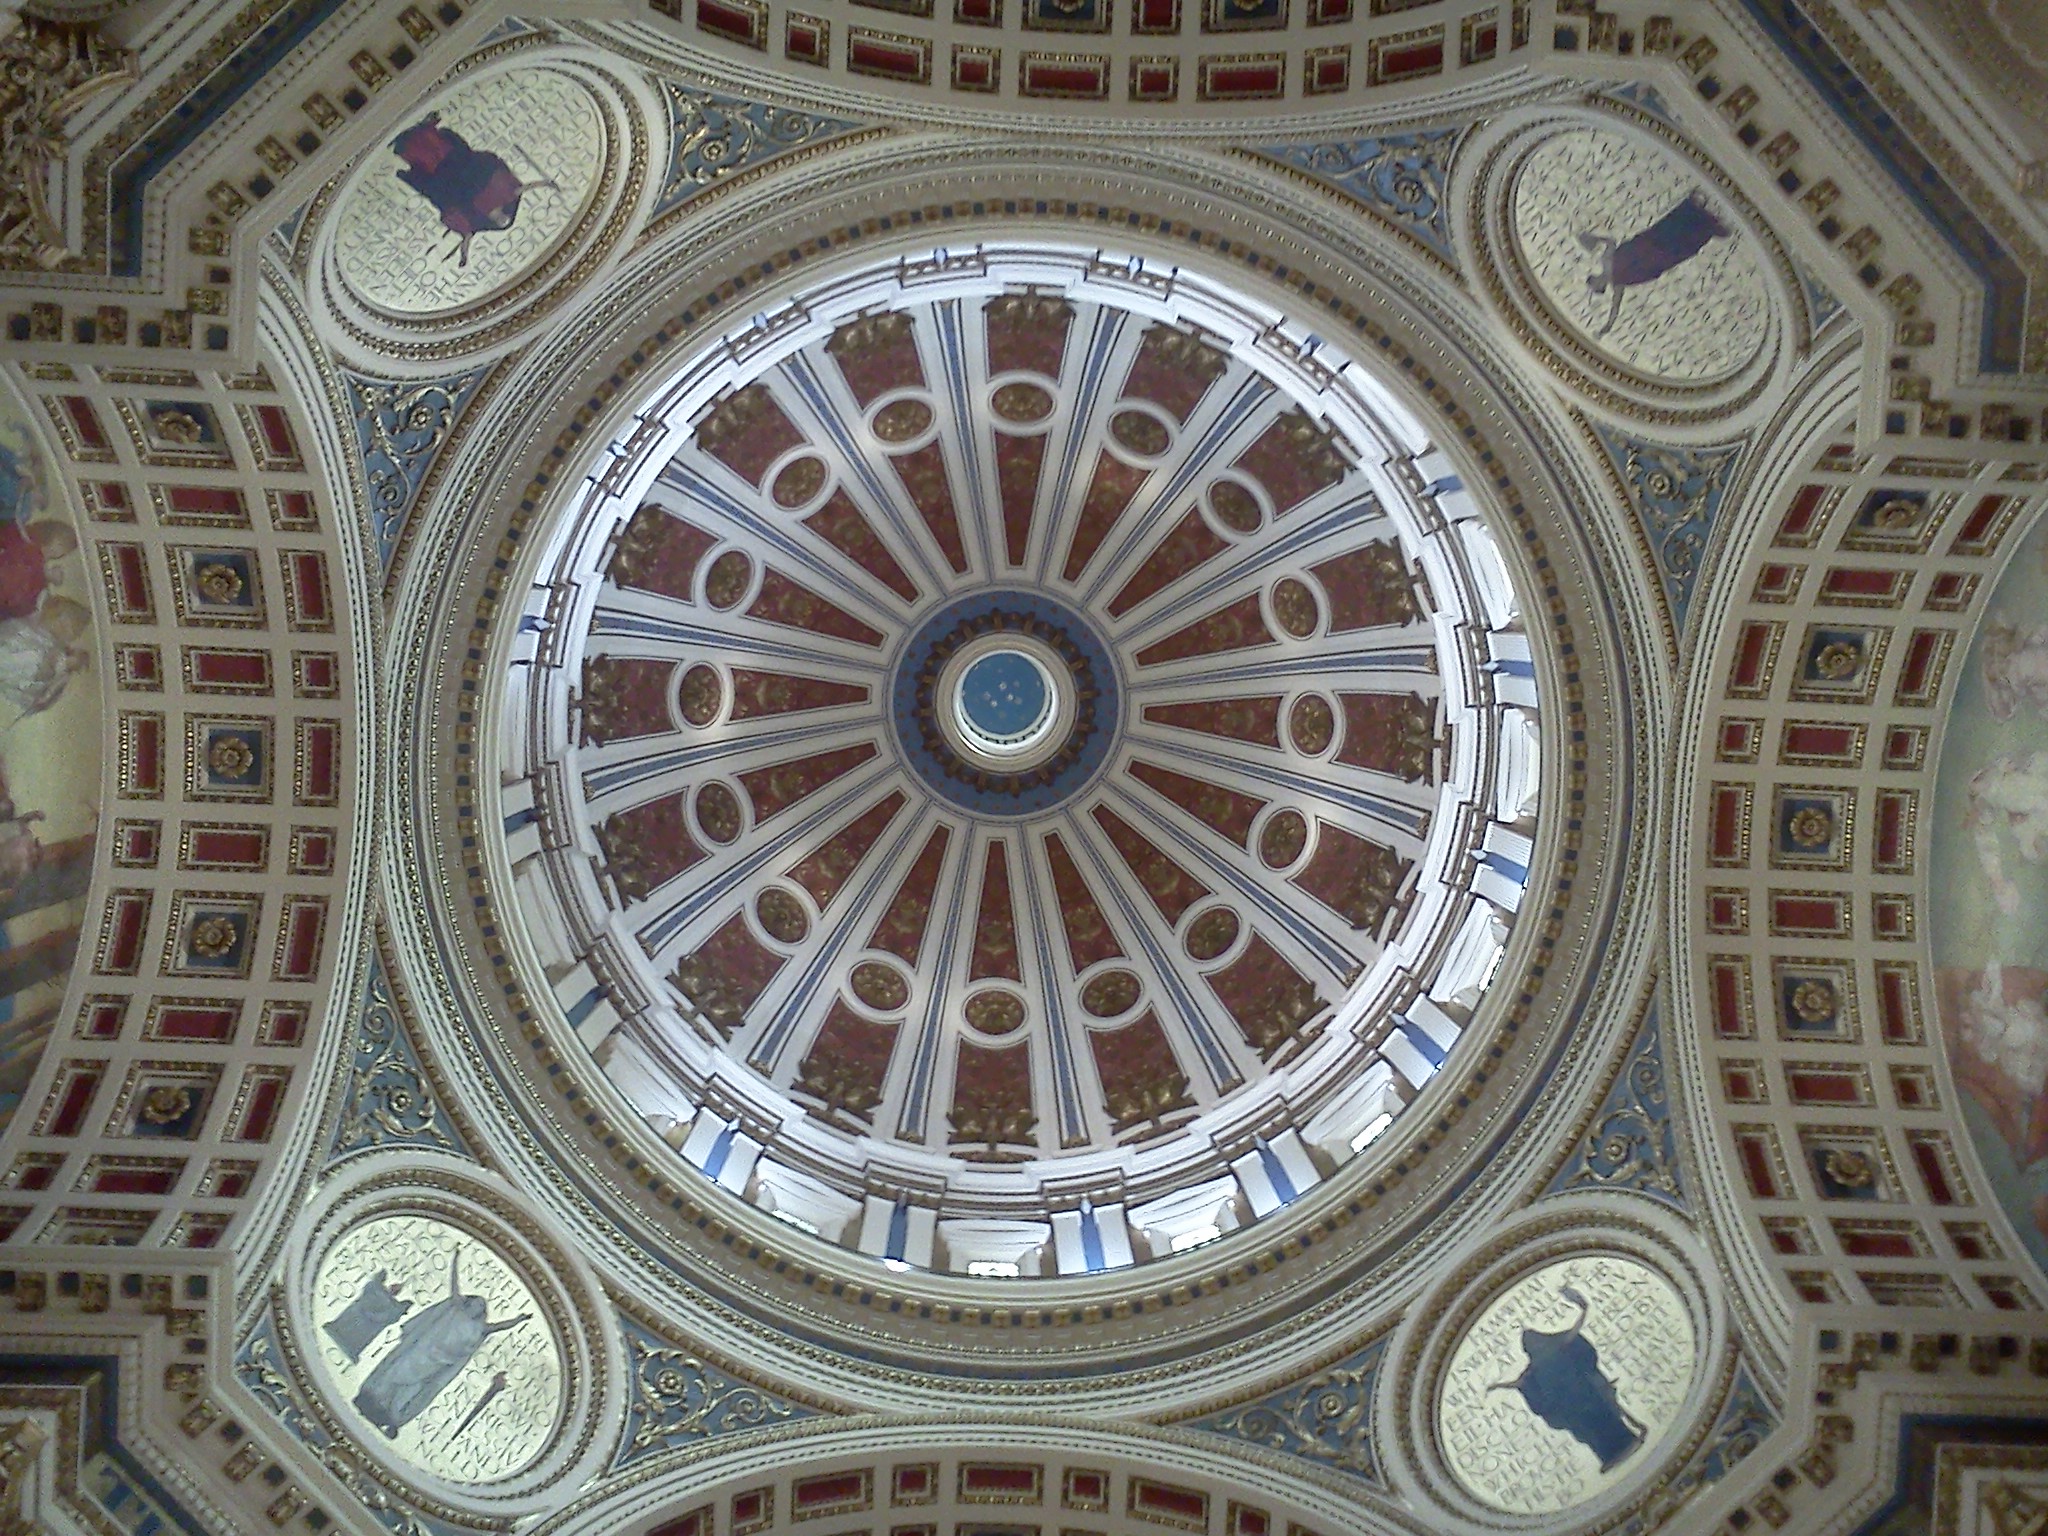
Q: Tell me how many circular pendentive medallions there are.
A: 4